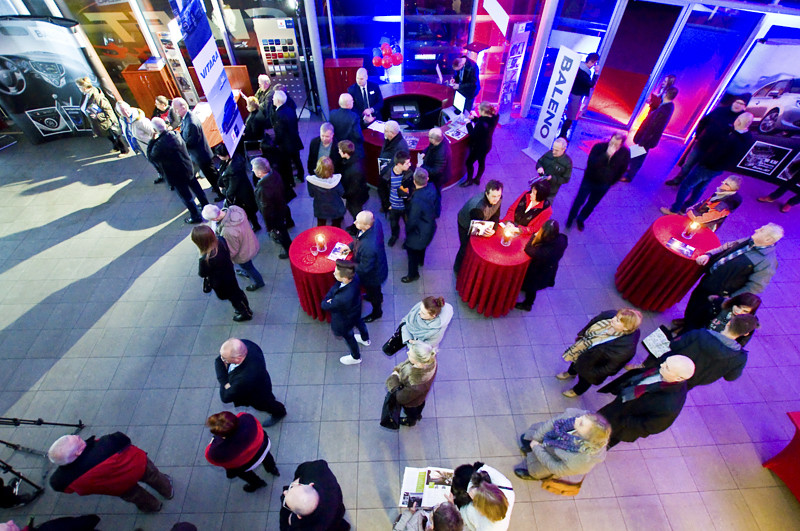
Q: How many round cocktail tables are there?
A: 3